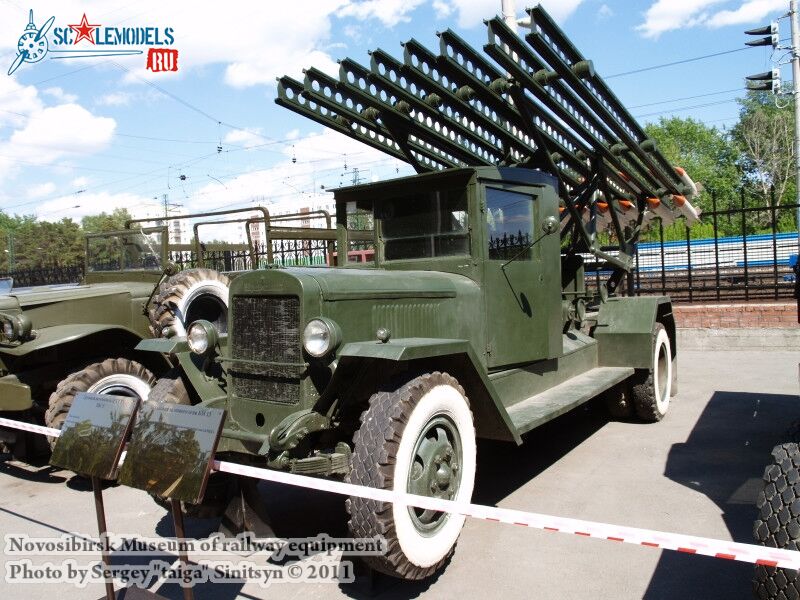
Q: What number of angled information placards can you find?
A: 2